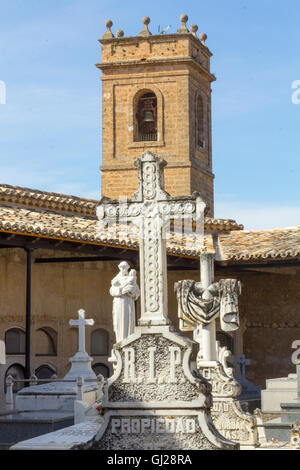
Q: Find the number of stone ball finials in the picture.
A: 6